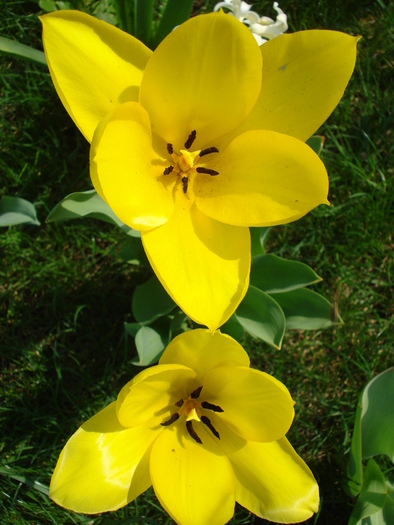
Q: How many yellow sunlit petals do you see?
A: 12